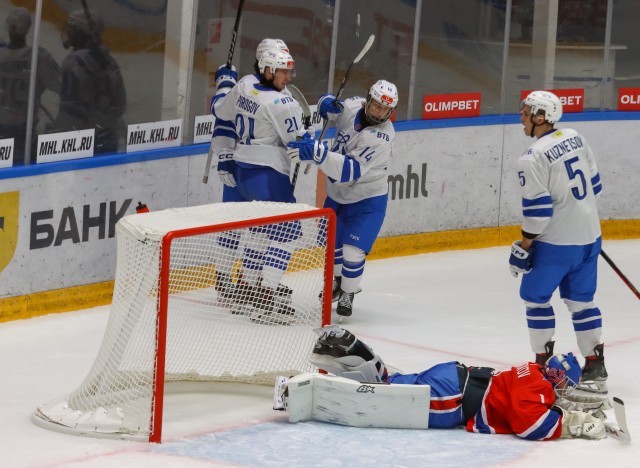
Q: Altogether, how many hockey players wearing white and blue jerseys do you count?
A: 4